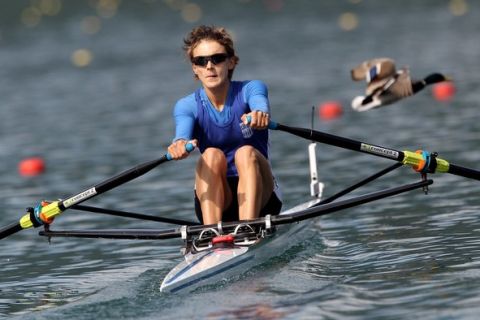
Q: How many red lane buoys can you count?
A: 3